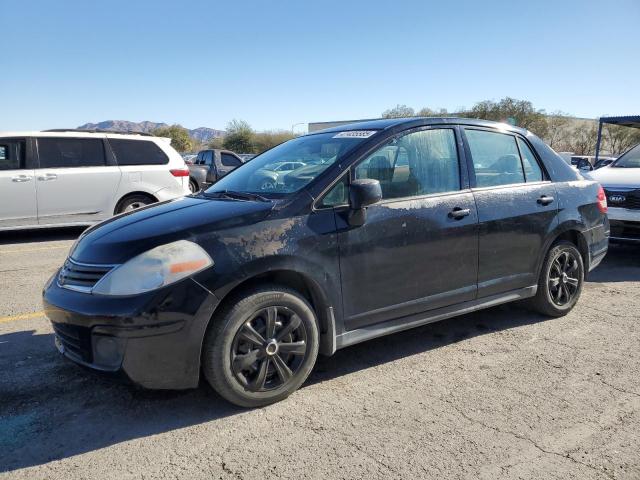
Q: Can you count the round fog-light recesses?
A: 1